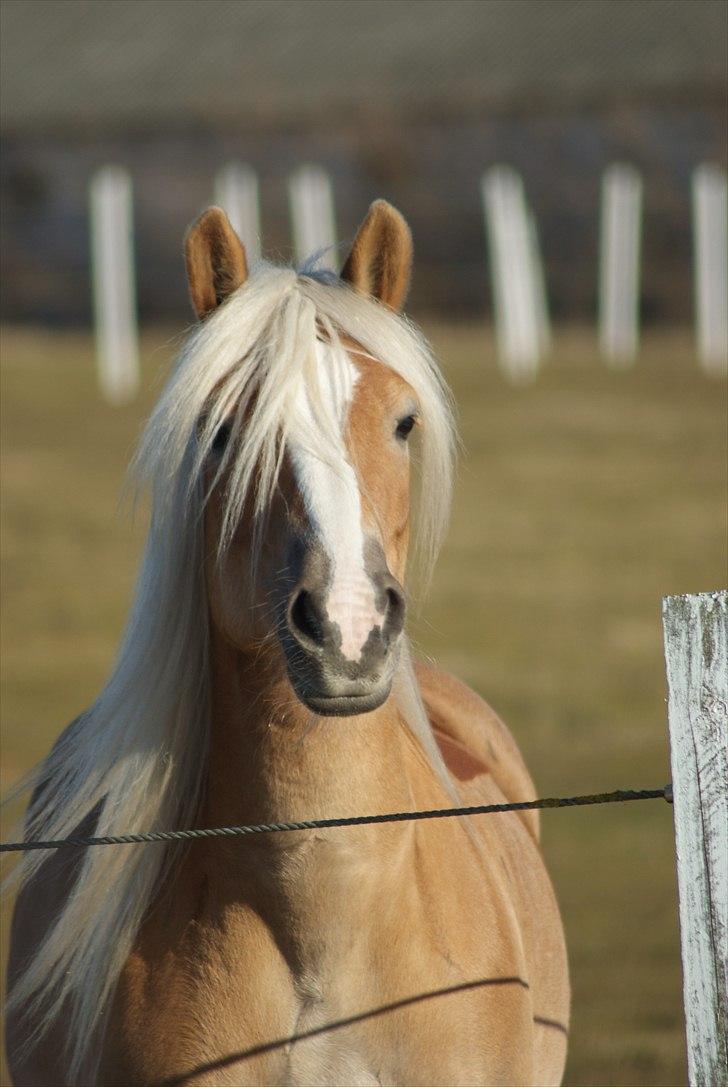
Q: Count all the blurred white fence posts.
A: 6